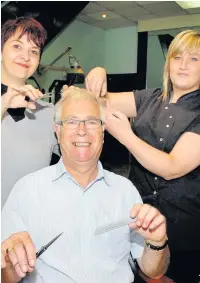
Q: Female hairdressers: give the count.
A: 2